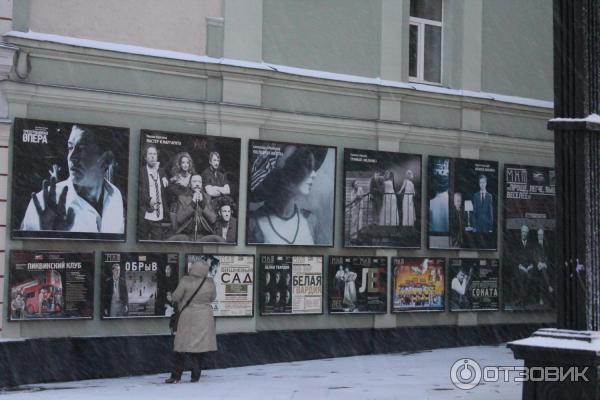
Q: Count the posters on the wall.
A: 13